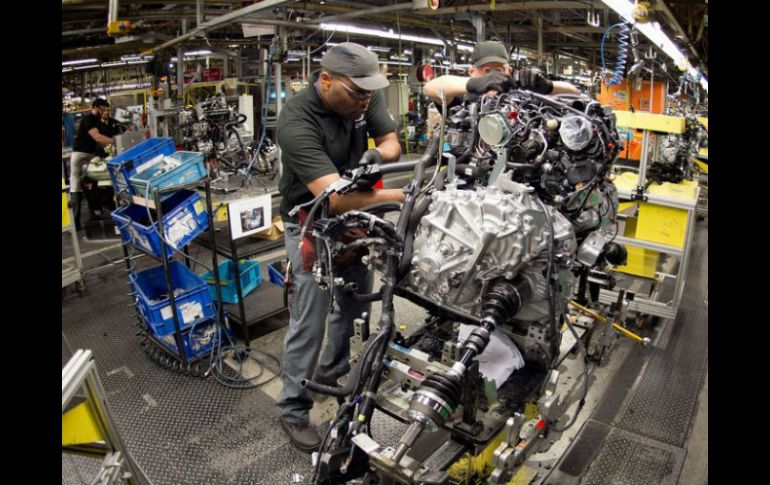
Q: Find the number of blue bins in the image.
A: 7